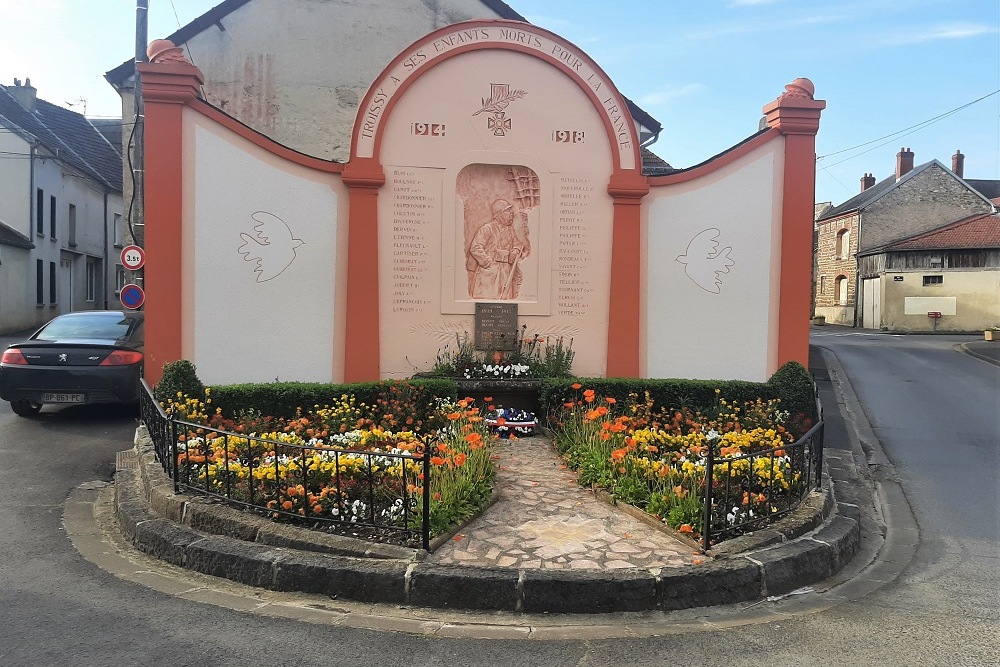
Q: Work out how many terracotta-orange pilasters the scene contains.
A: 4